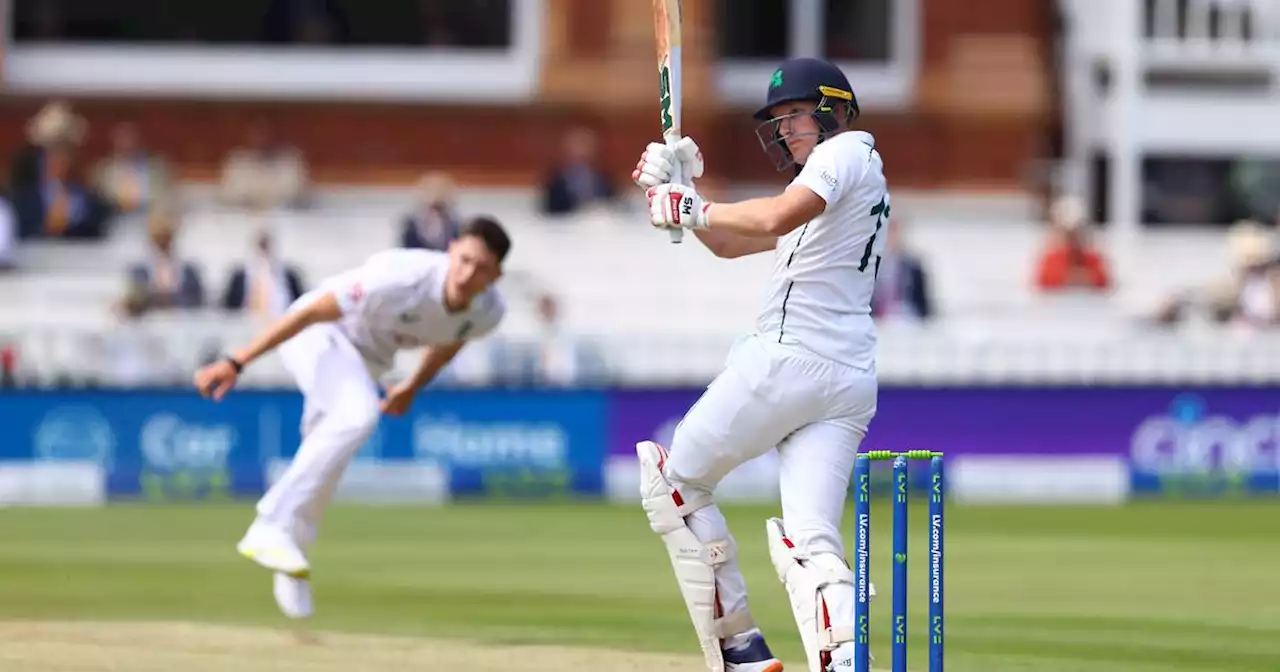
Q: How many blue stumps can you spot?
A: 3